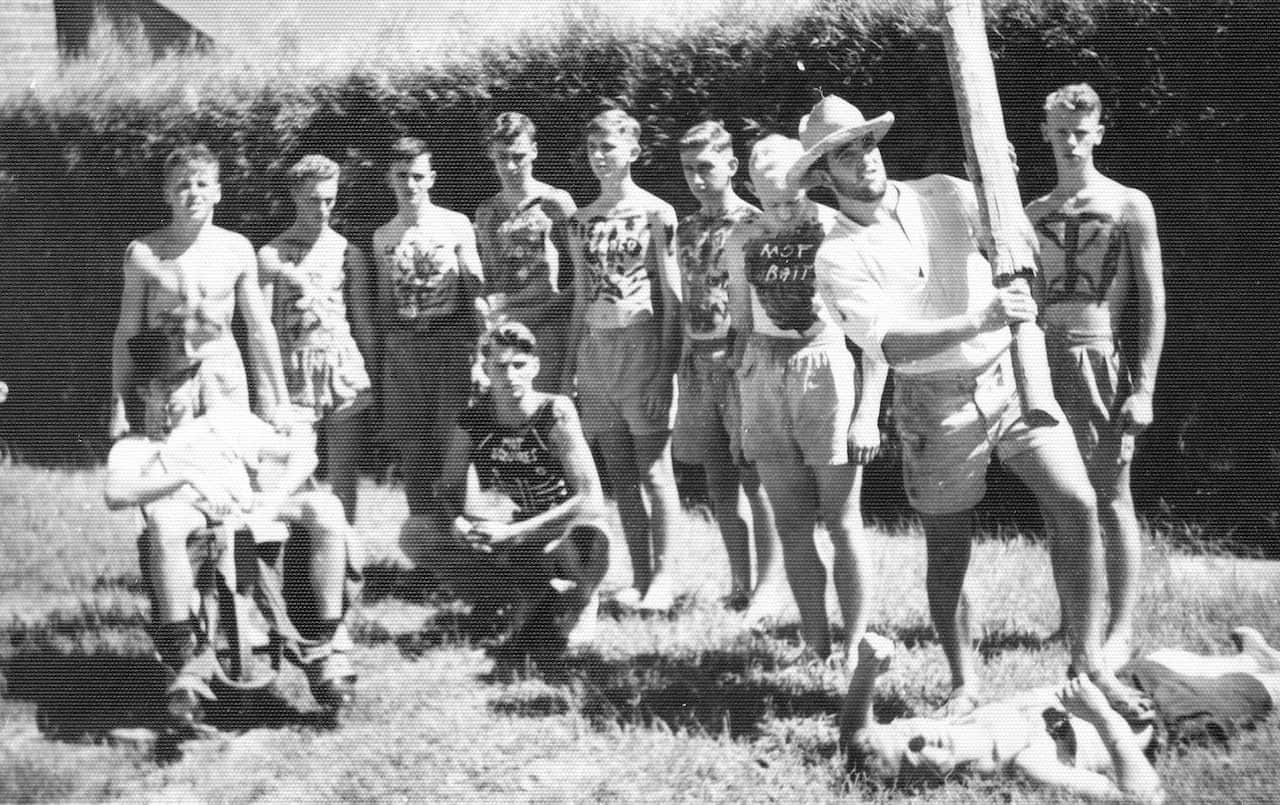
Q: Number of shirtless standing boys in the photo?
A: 8